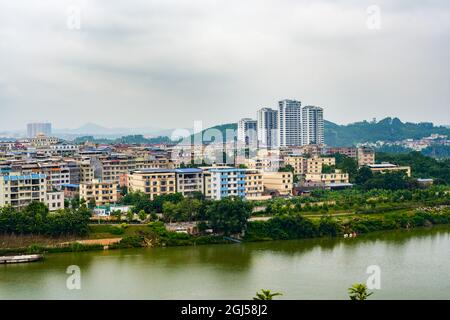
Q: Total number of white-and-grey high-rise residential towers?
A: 4